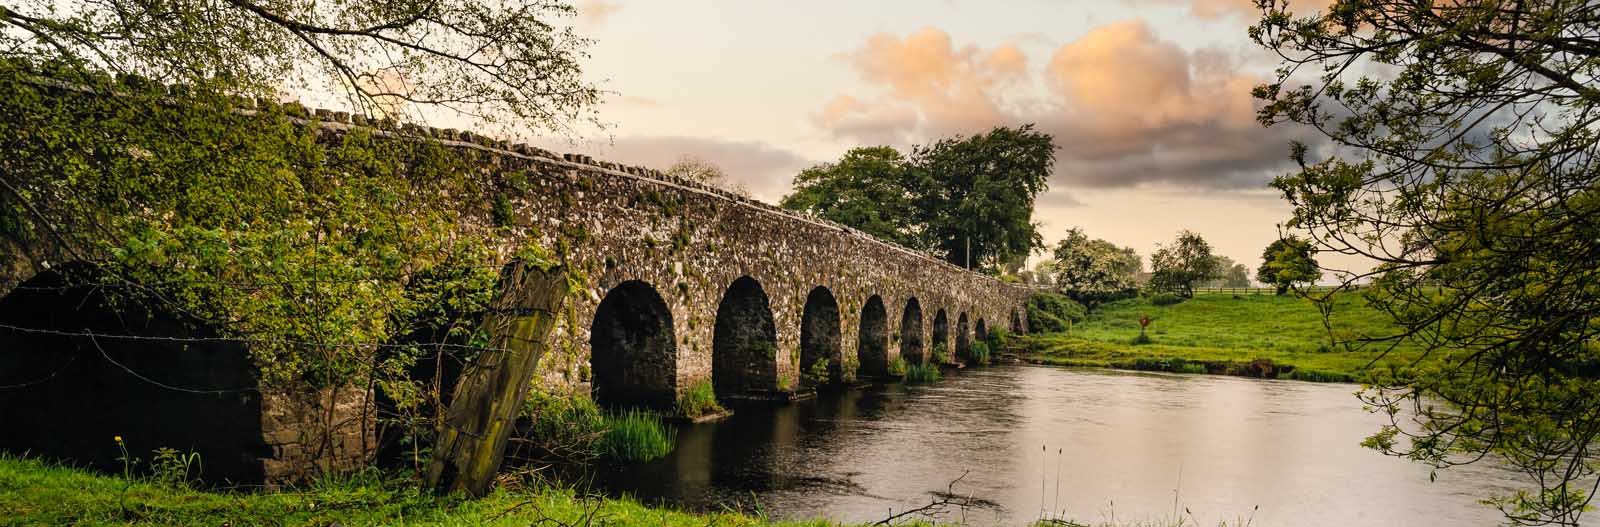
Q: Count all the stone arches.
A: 11